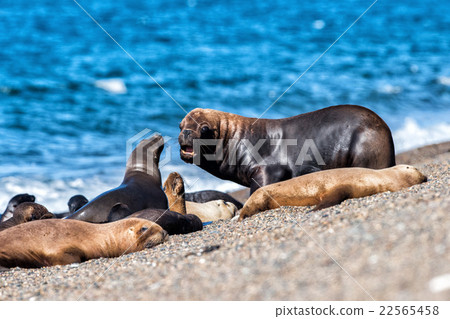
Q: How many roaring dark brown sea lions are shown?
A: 1